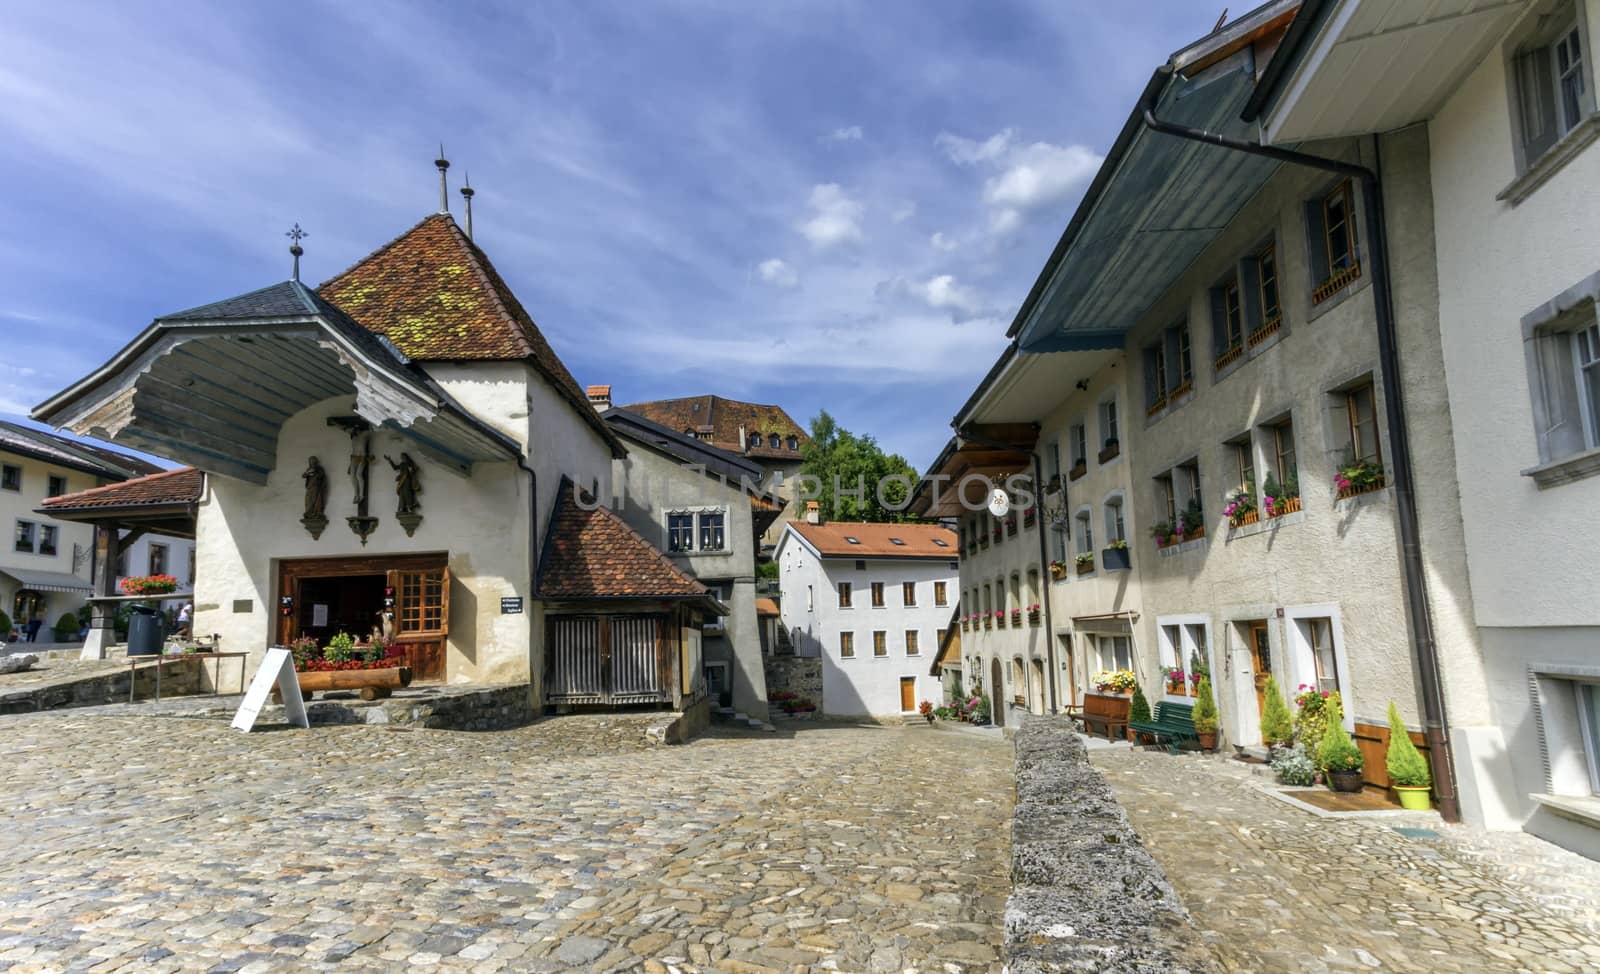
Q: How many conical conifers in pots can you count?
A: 5